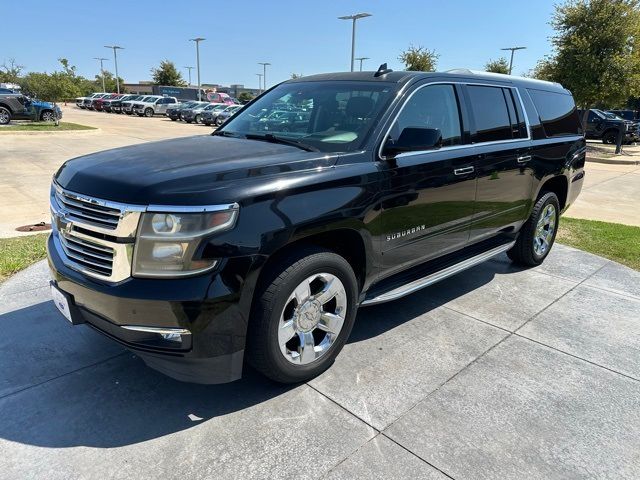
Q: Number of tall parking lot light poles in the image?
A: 9